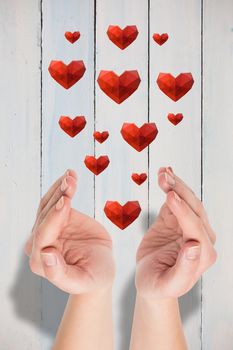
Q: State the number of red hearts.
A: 13